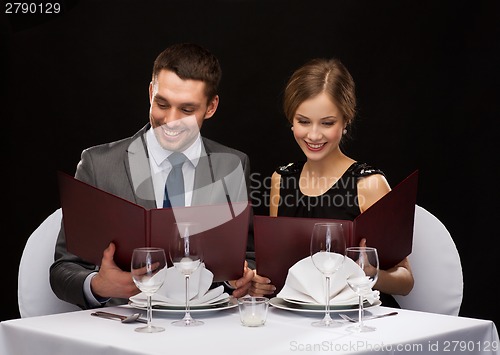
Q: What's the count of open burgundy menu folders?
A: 2